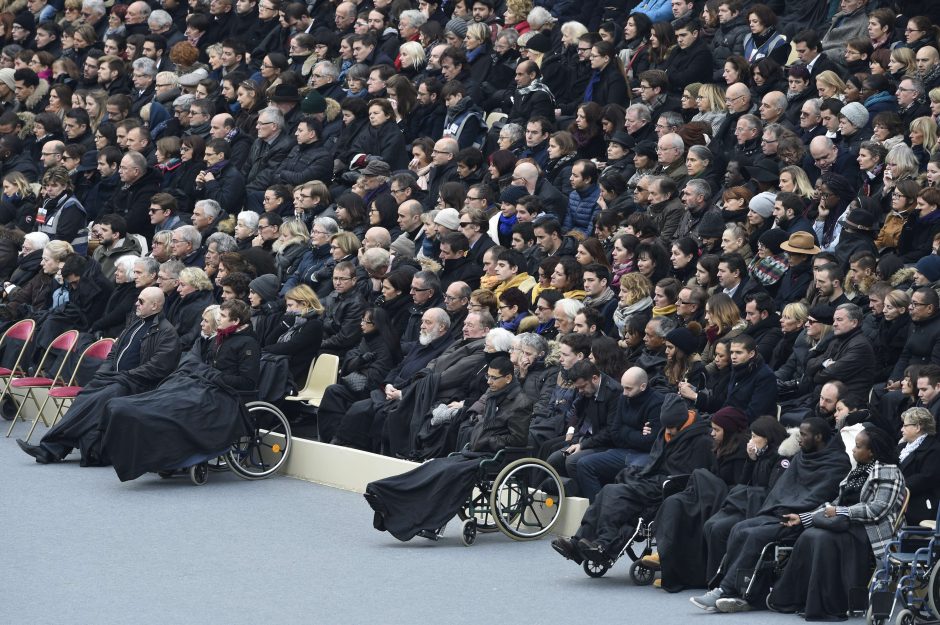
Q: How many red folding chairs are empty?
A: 3